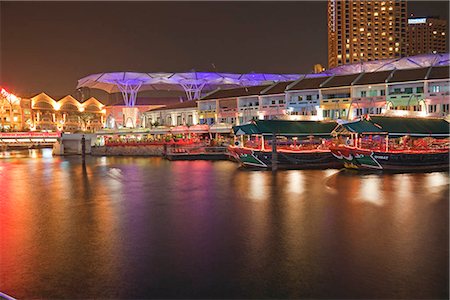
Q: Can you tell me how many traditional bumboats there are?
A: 2